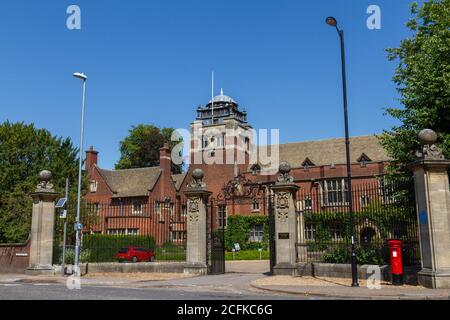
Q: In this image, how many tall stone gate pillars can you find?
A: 4